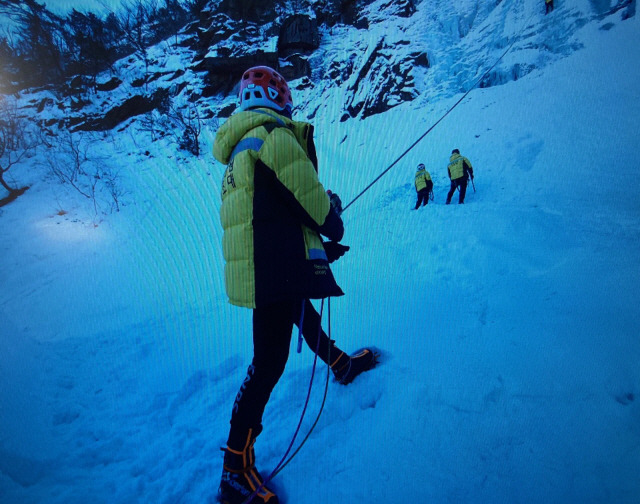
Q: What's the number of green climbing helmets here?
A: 0